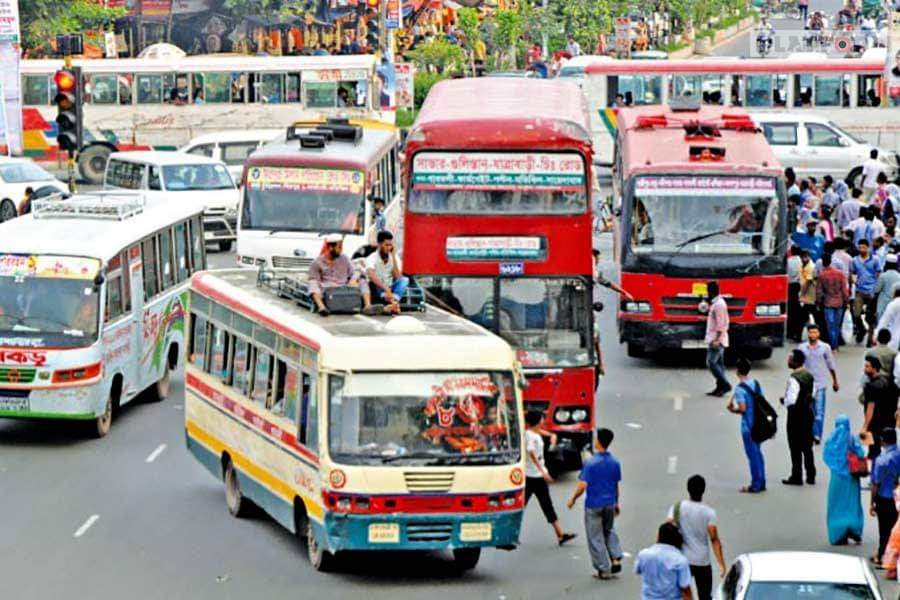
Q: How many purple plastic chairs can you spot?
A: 0